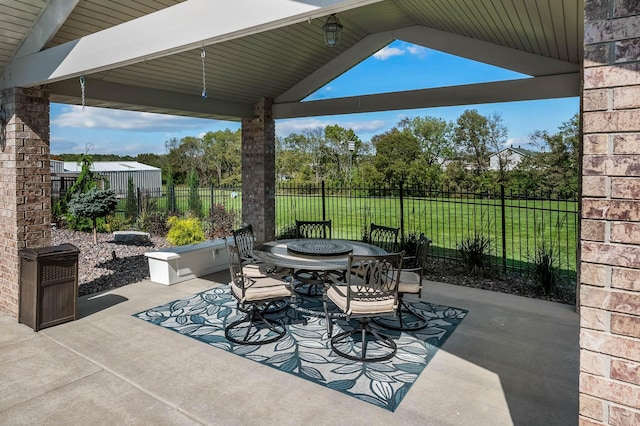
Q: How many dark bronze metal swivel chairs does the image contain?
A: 6